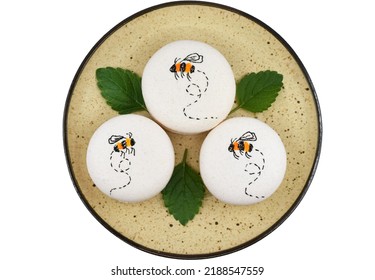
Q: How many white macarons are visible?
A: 3